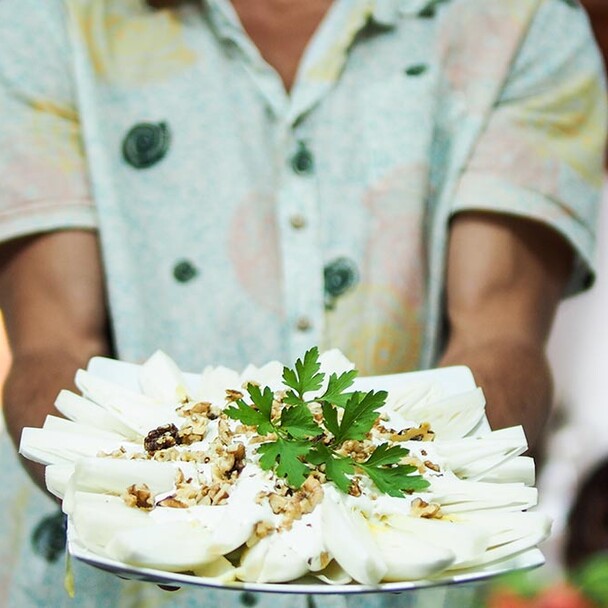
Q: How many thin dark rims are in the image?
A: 1